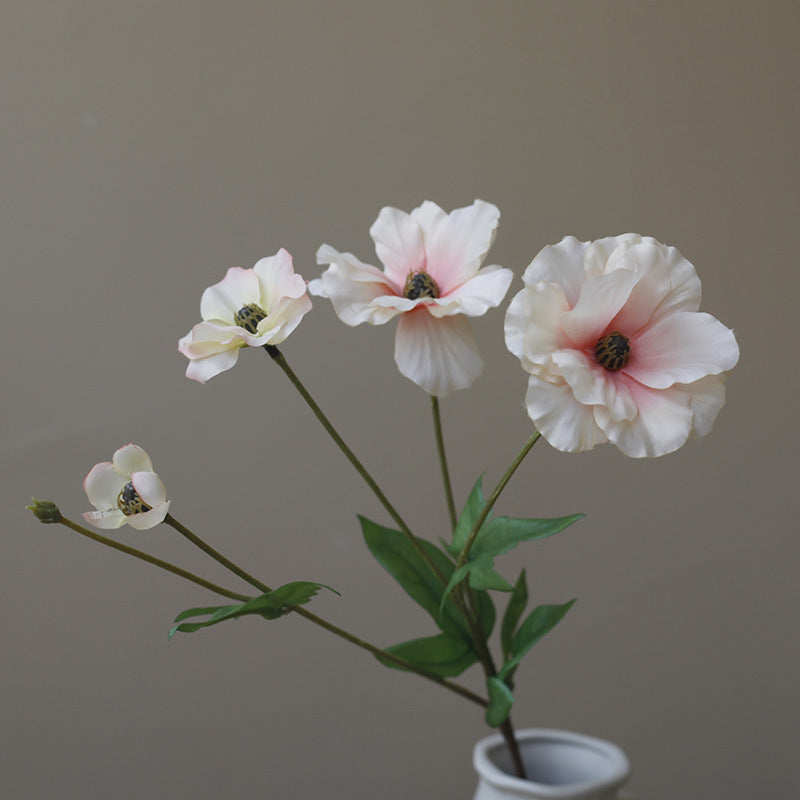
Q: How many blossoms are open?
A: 4